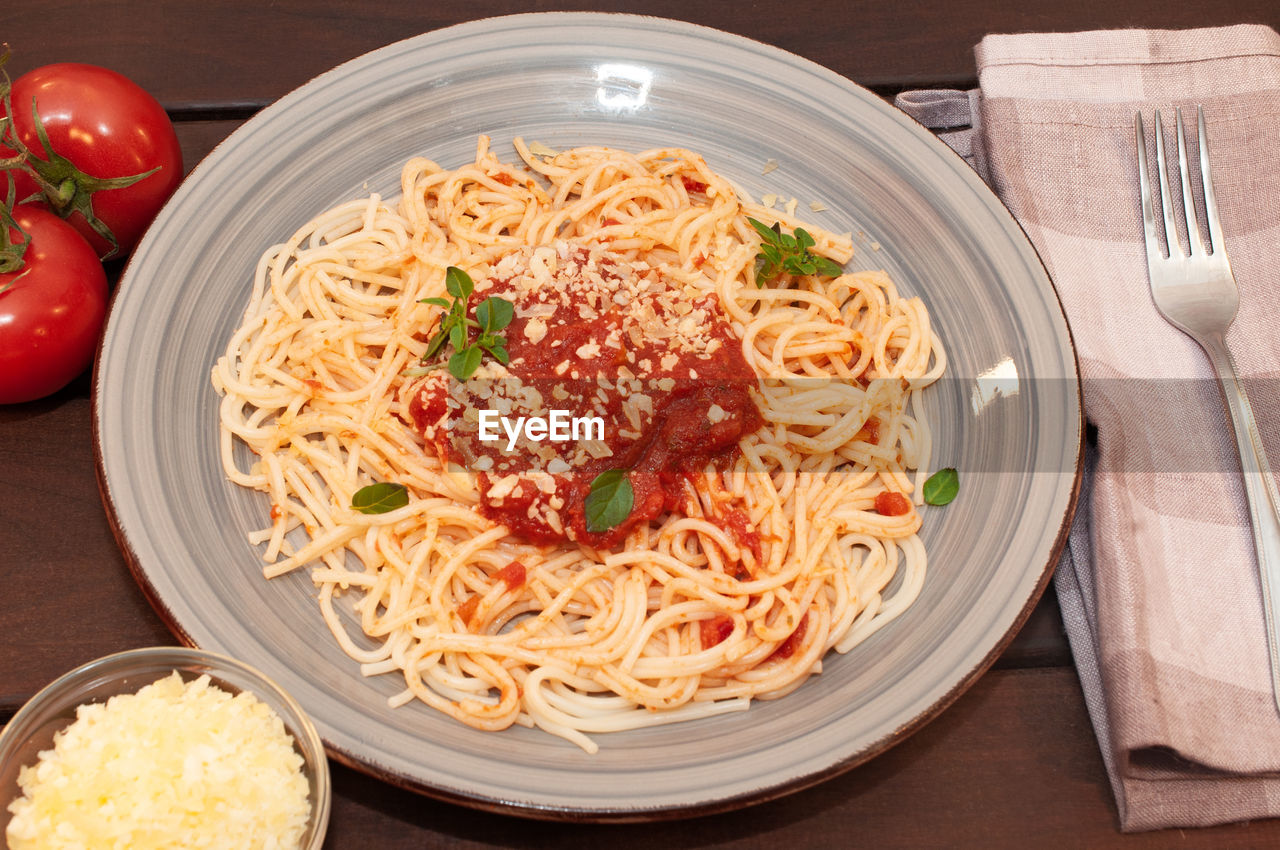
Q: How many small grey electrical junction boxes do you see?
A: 0